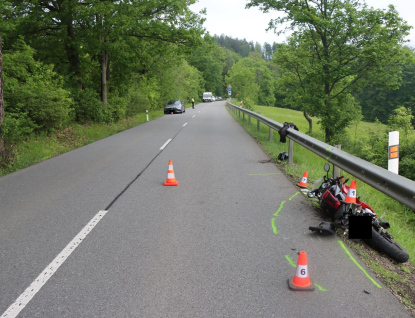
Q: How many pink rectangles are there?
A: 0